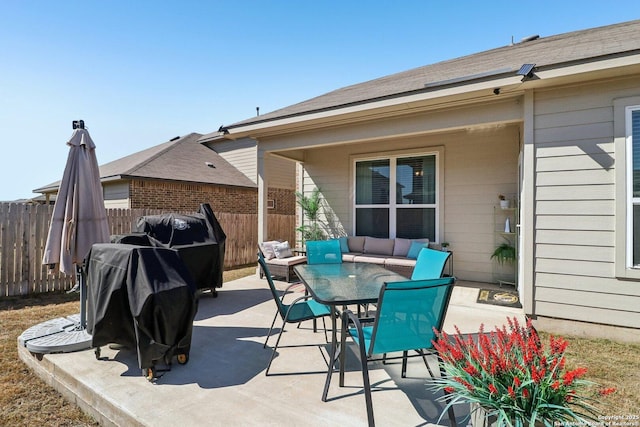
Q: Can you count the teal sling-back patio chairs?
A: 4